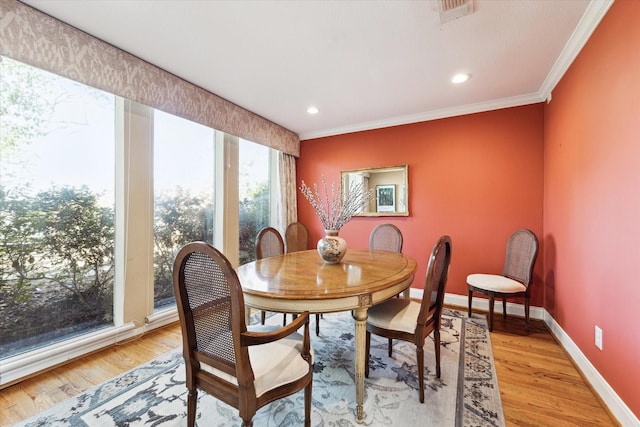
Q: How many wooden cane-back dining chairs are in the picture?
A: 6